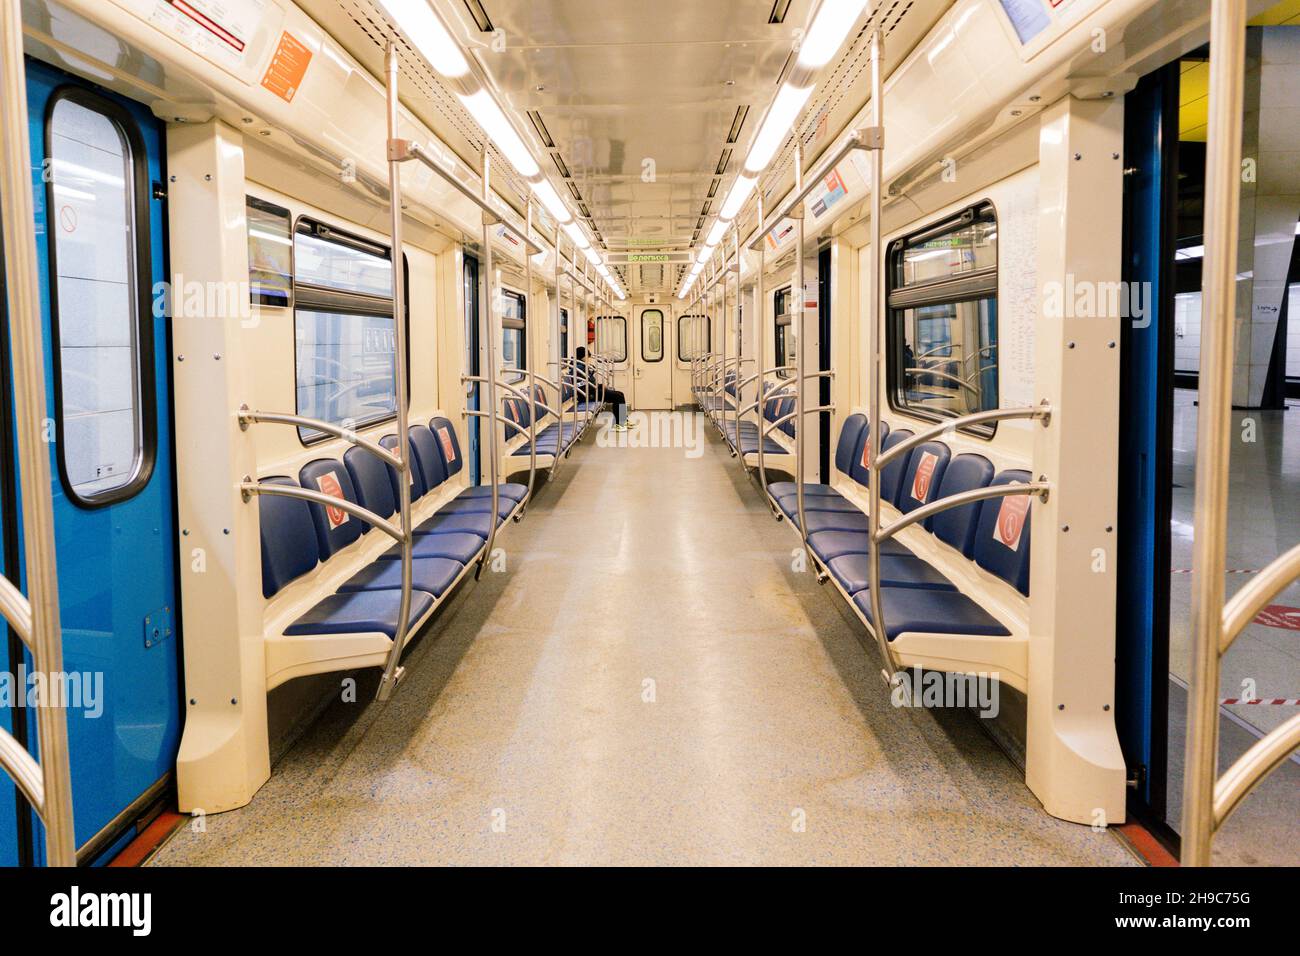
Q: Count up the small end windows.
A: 3